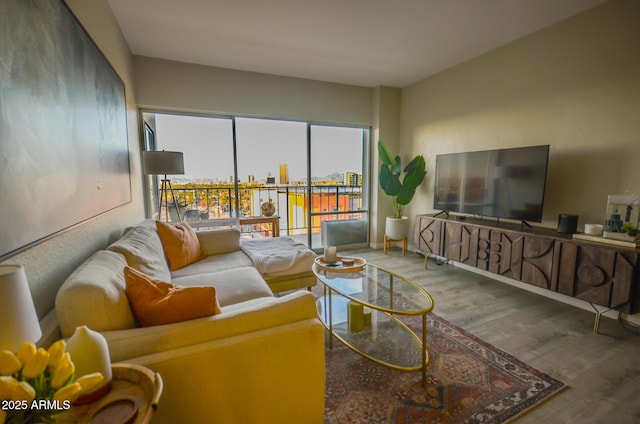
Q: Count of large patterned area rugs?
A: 1